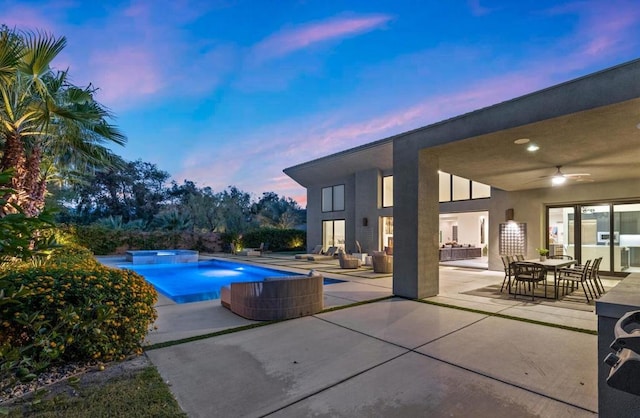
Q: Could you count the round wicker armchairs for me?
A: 2